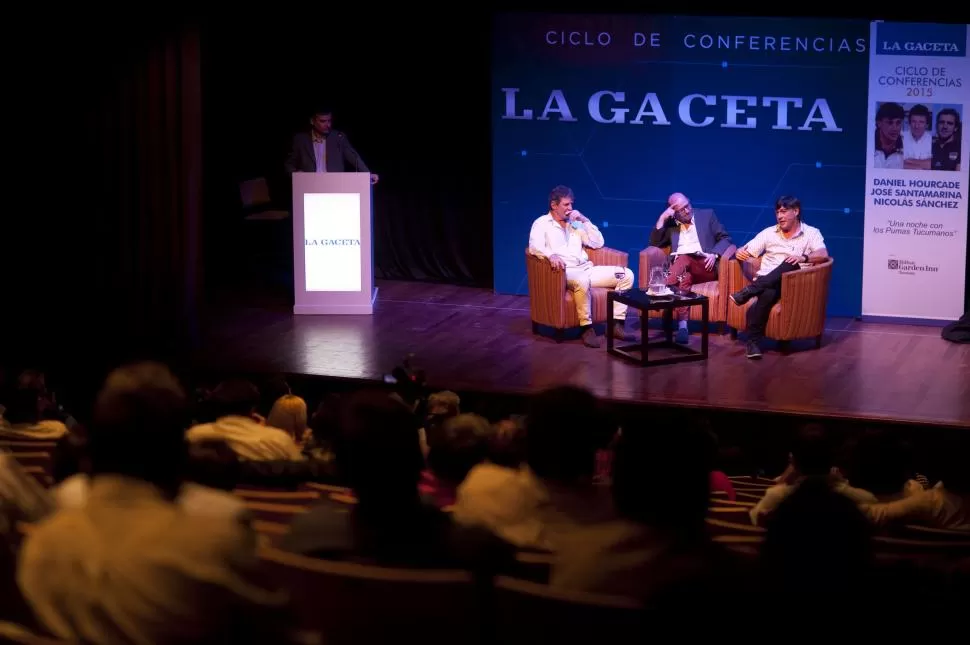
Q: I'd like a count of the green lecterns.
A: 0